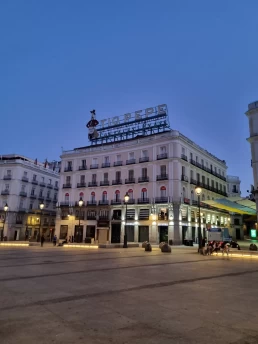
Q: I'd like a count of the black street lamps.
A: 5